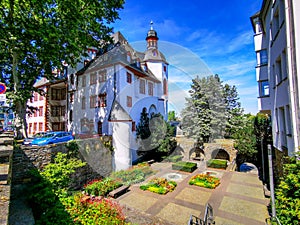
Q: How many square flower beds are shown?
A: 2